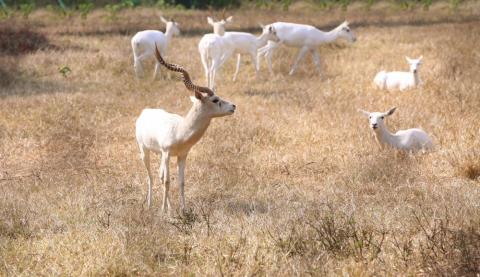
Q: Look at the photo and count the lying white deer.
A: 2